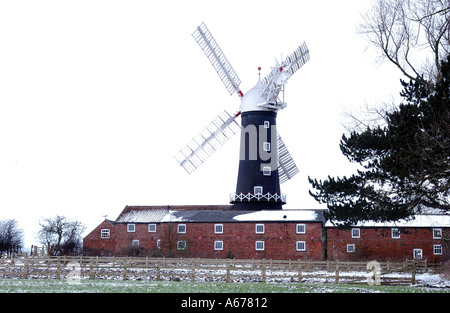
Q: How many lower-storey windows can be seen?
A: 9